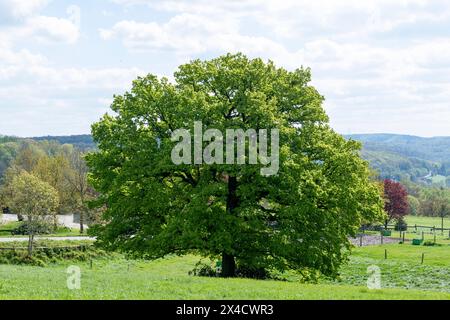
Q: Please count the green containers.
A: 2